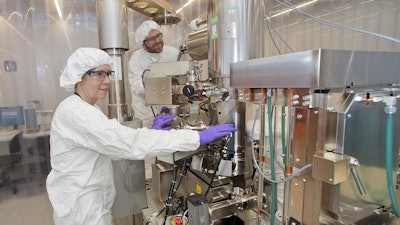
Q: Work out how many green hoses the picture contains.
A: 3